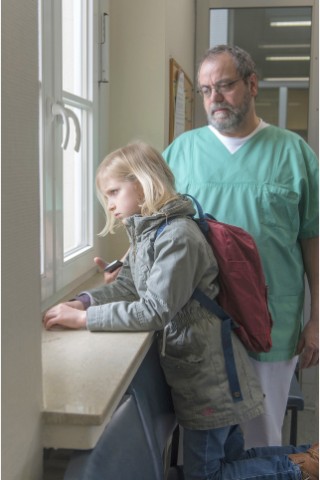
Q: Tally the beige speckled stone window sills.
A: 1